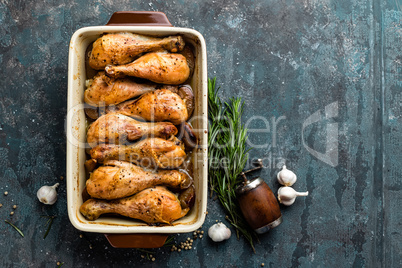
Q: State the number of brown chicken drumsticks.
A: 8